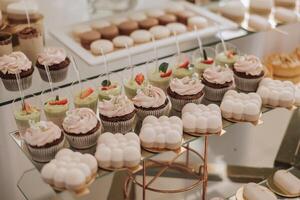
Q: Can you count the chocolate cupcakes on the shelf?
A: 9